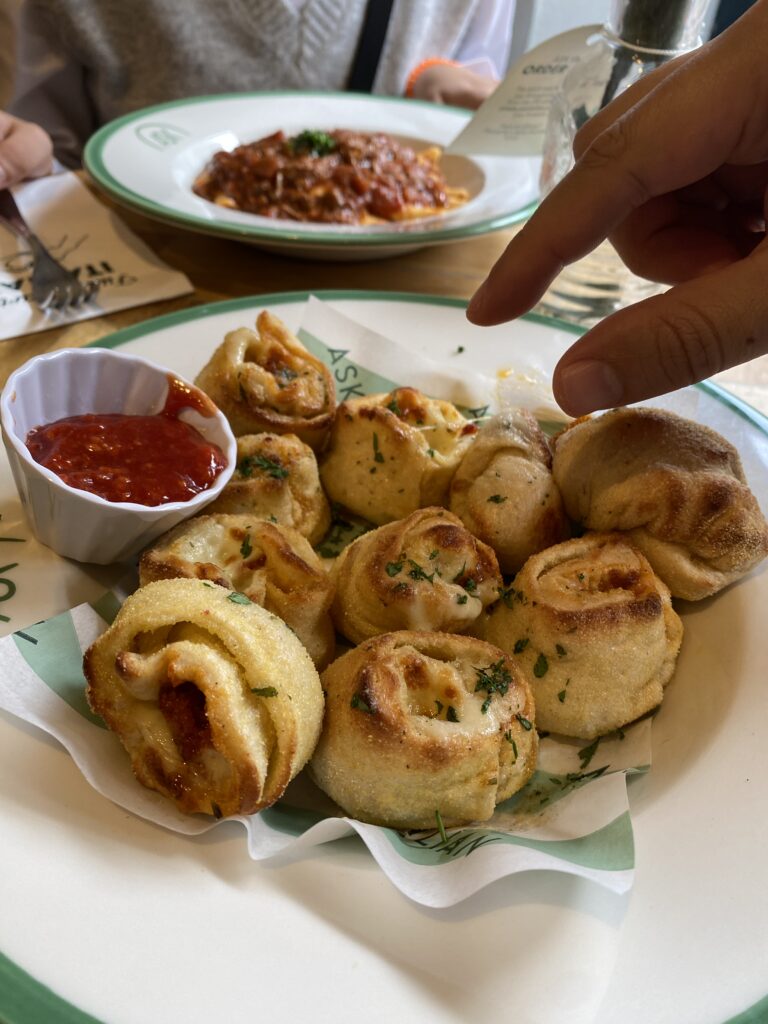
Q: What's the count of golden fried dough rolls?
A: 10